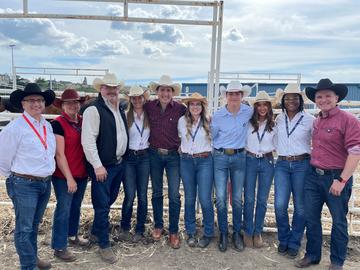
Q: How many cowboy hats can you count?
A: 10